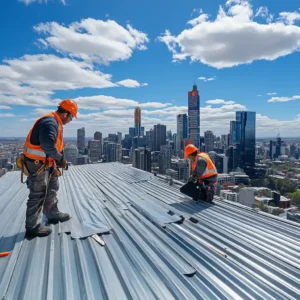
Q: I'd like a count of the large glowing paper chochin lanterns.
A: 0